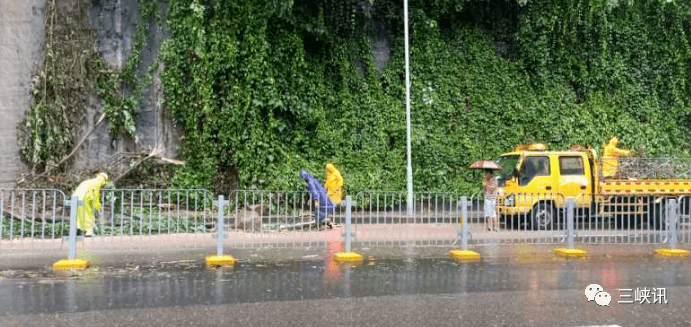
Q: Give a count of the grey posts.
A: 6